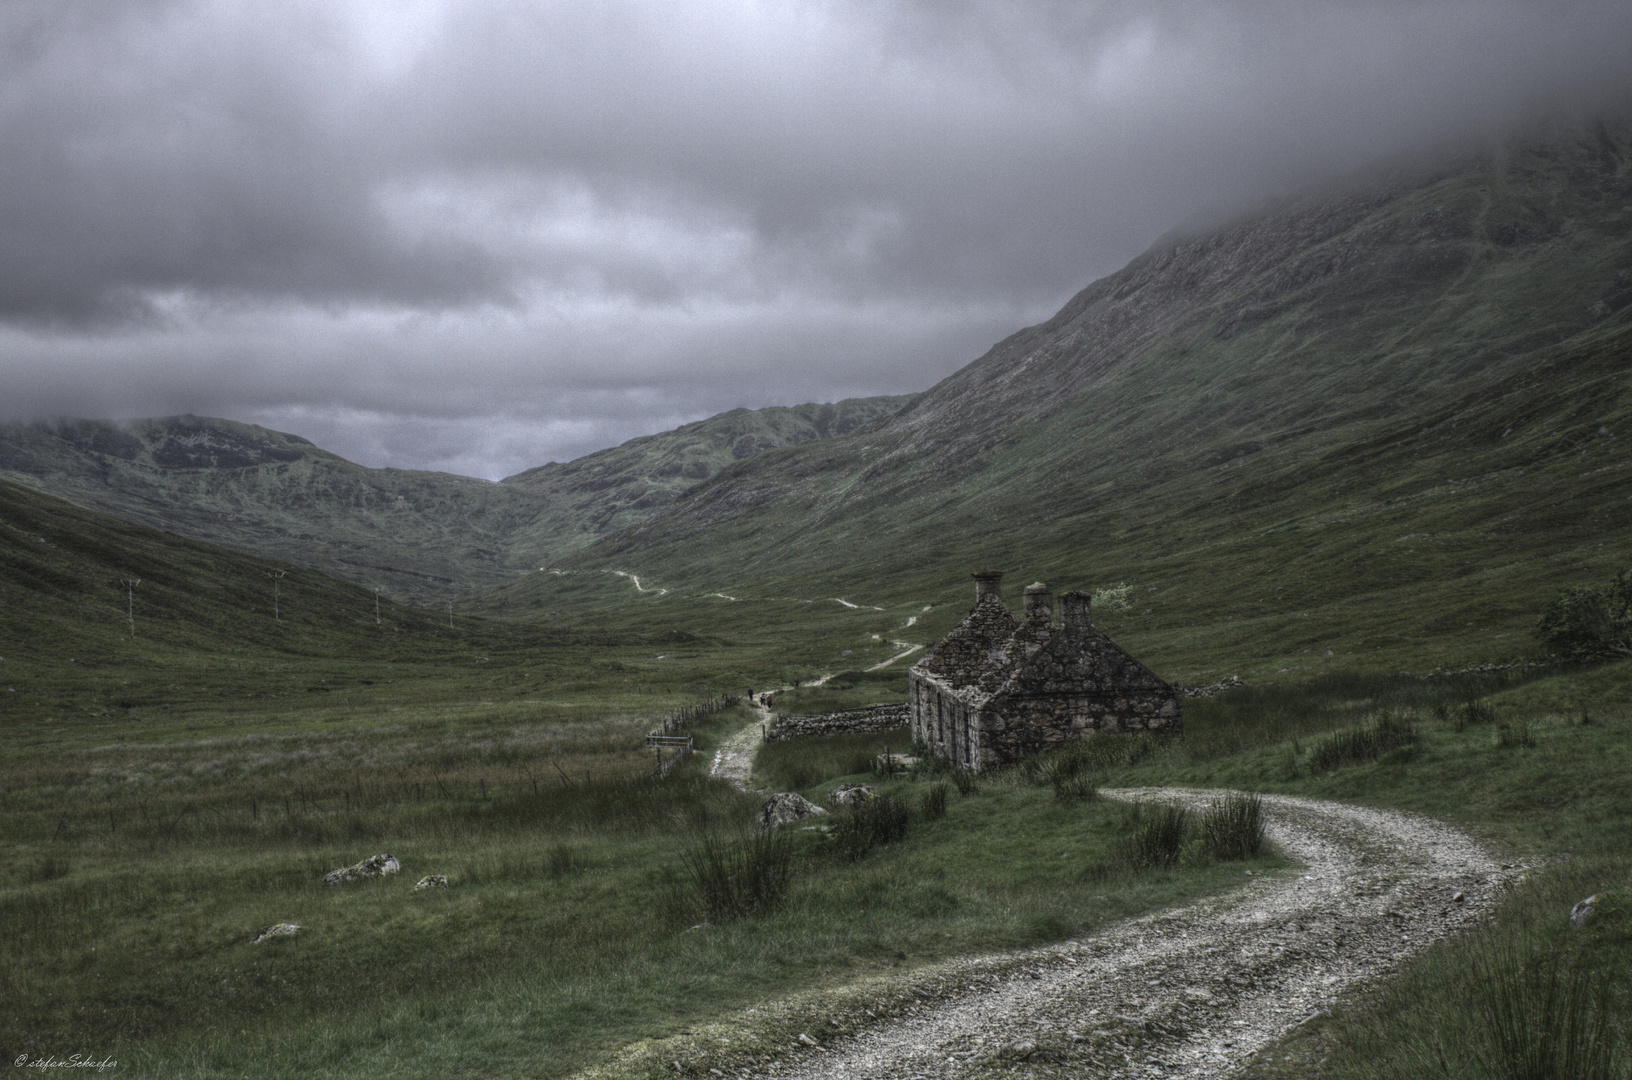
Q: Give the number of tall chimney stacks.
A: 3